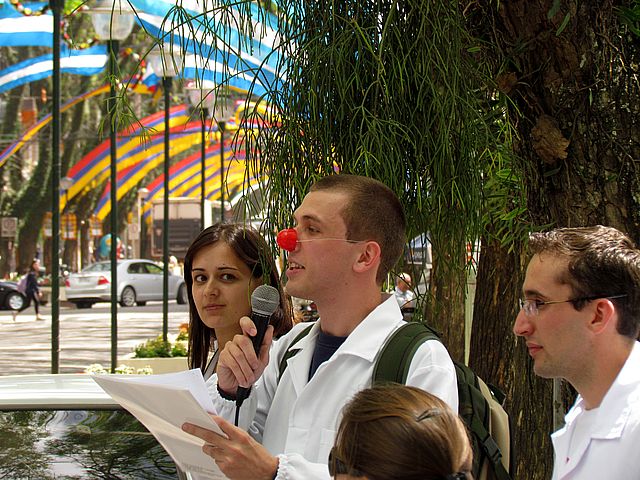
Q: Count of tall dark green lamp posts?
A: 5